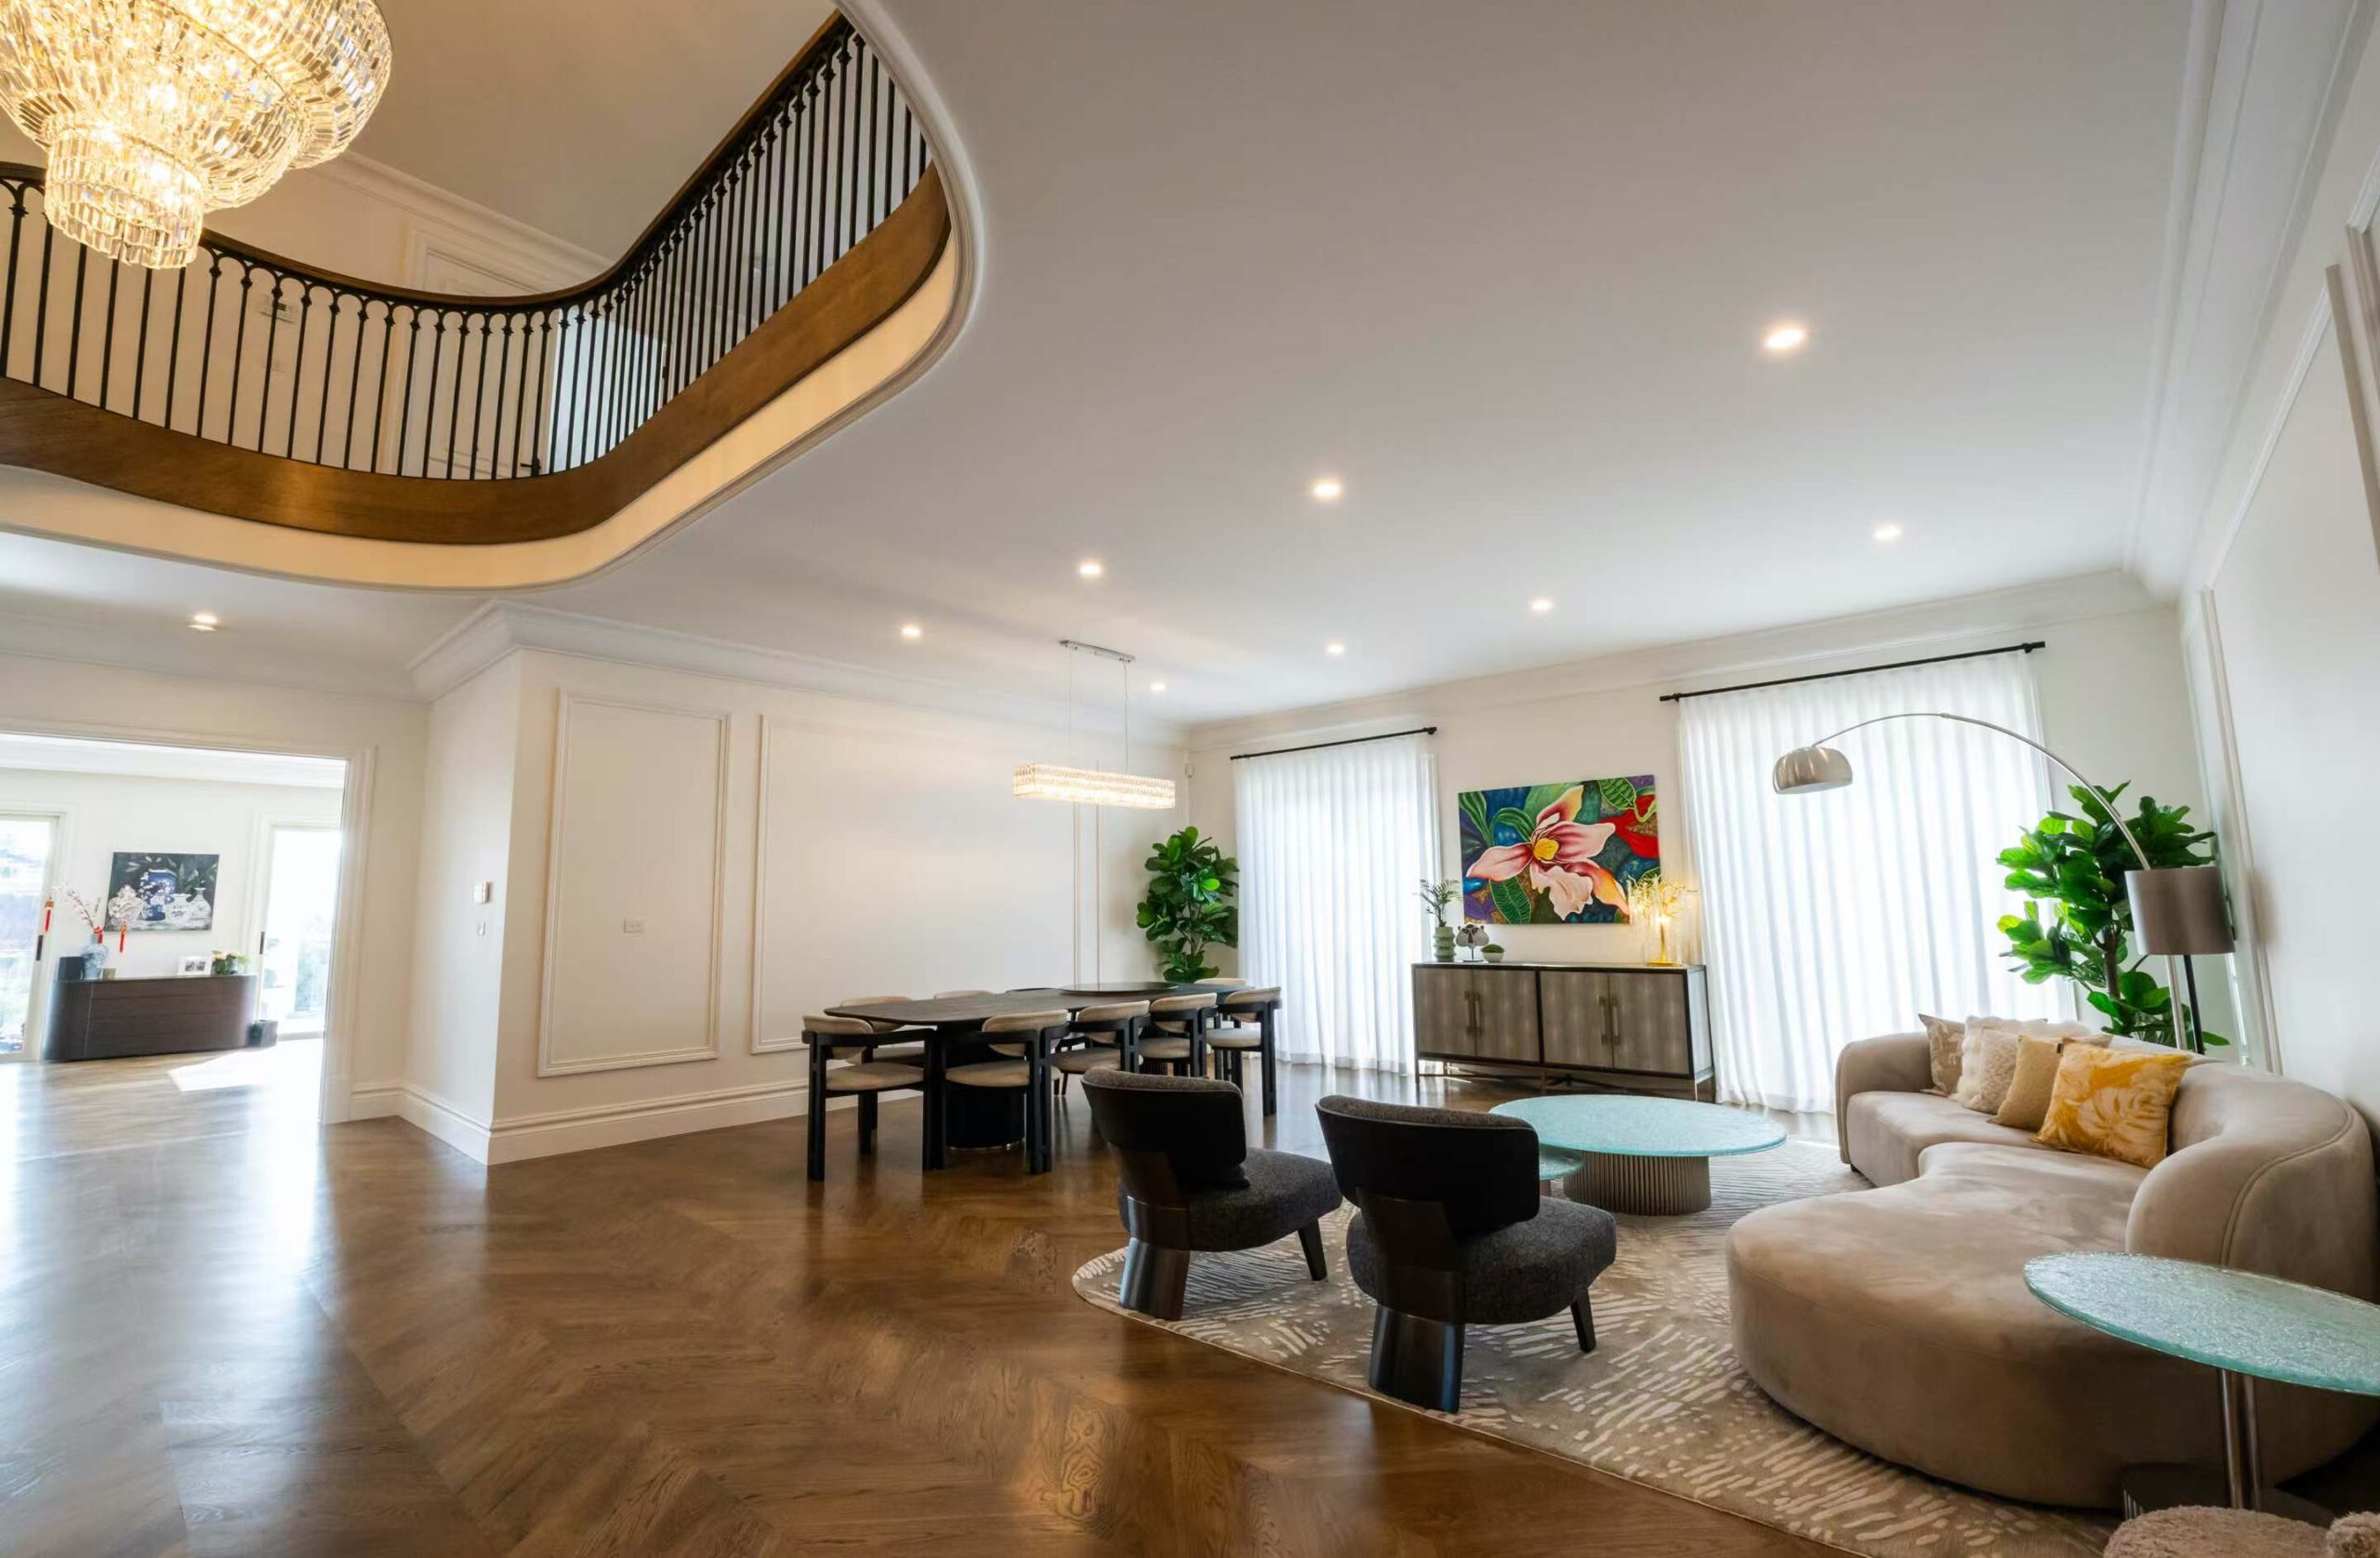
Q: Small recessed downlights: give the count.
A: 9